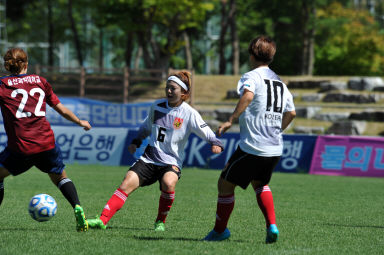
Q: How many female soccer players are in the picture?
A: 3